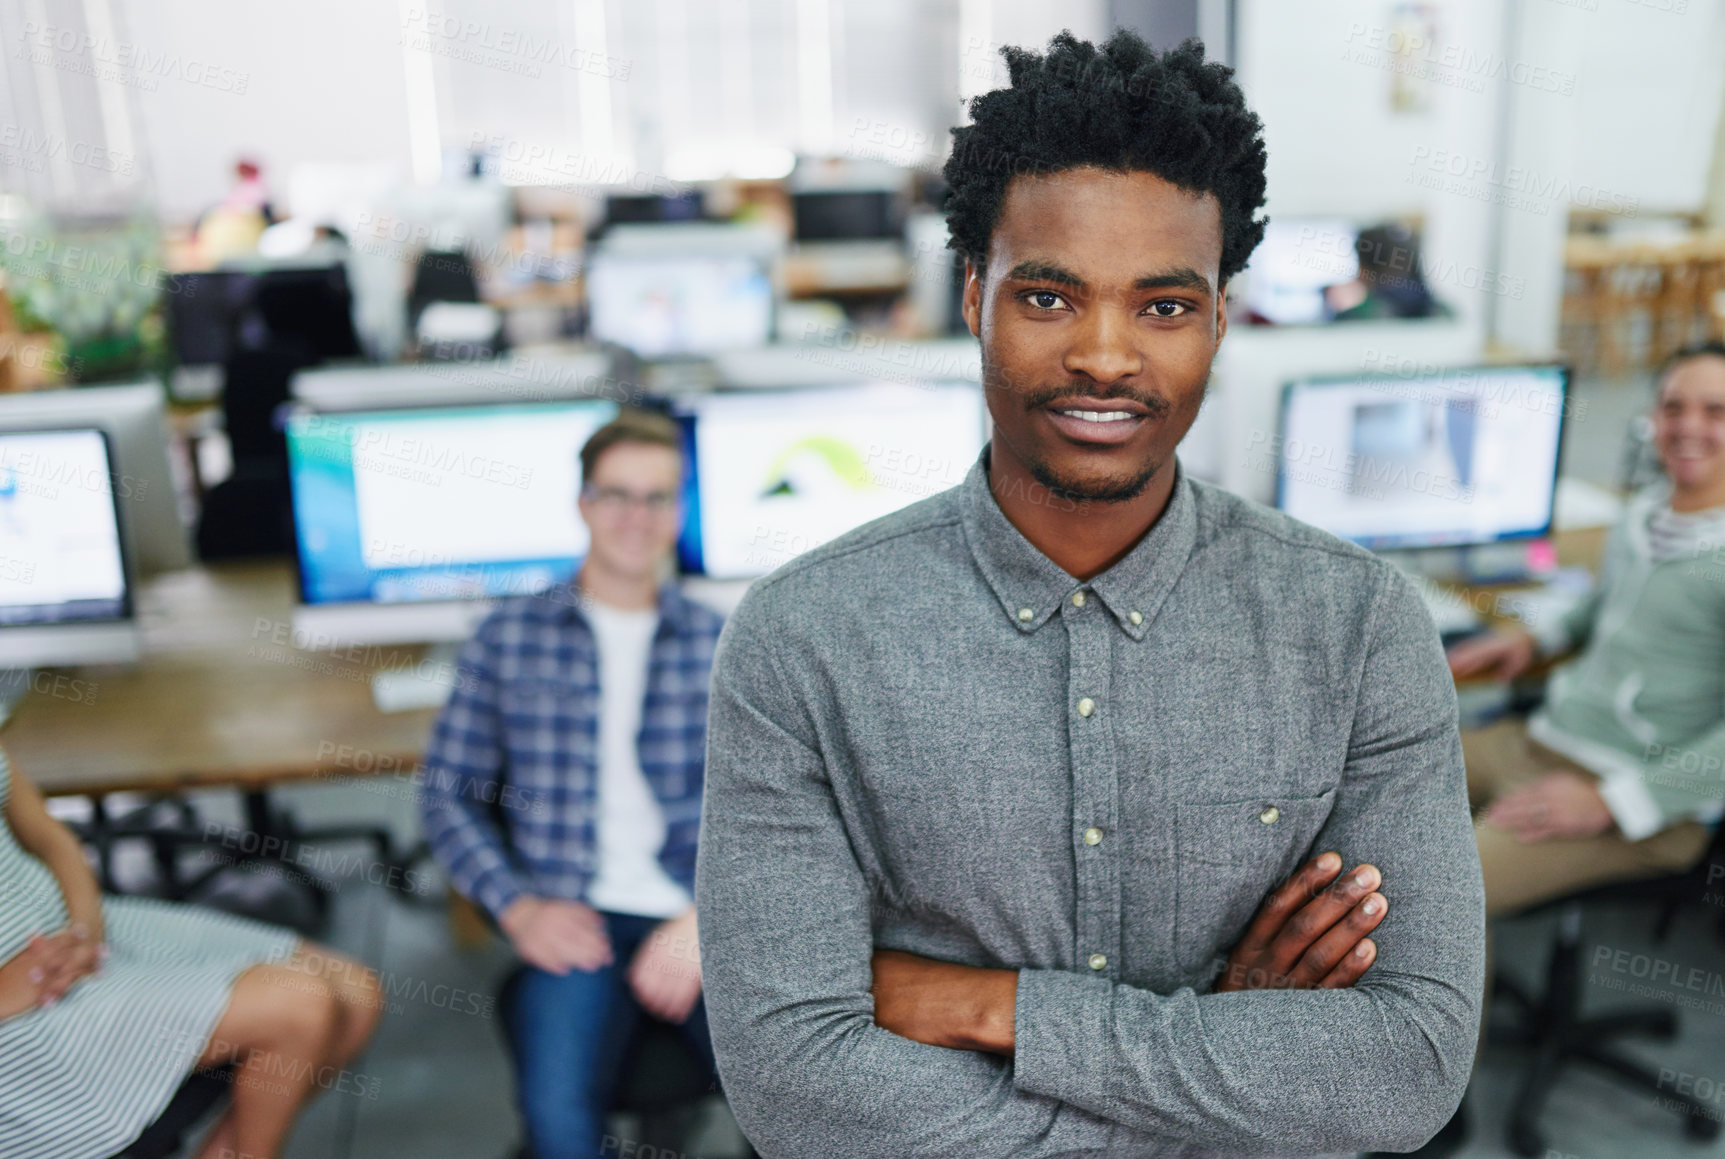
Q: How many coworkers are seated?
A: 3